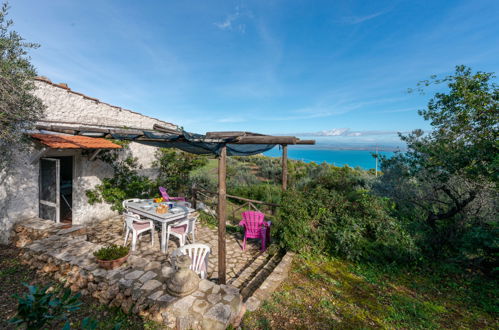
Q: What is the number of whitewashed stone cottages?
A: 1